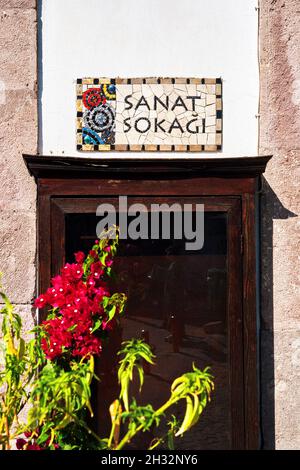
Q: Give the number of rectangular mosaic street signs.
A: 1